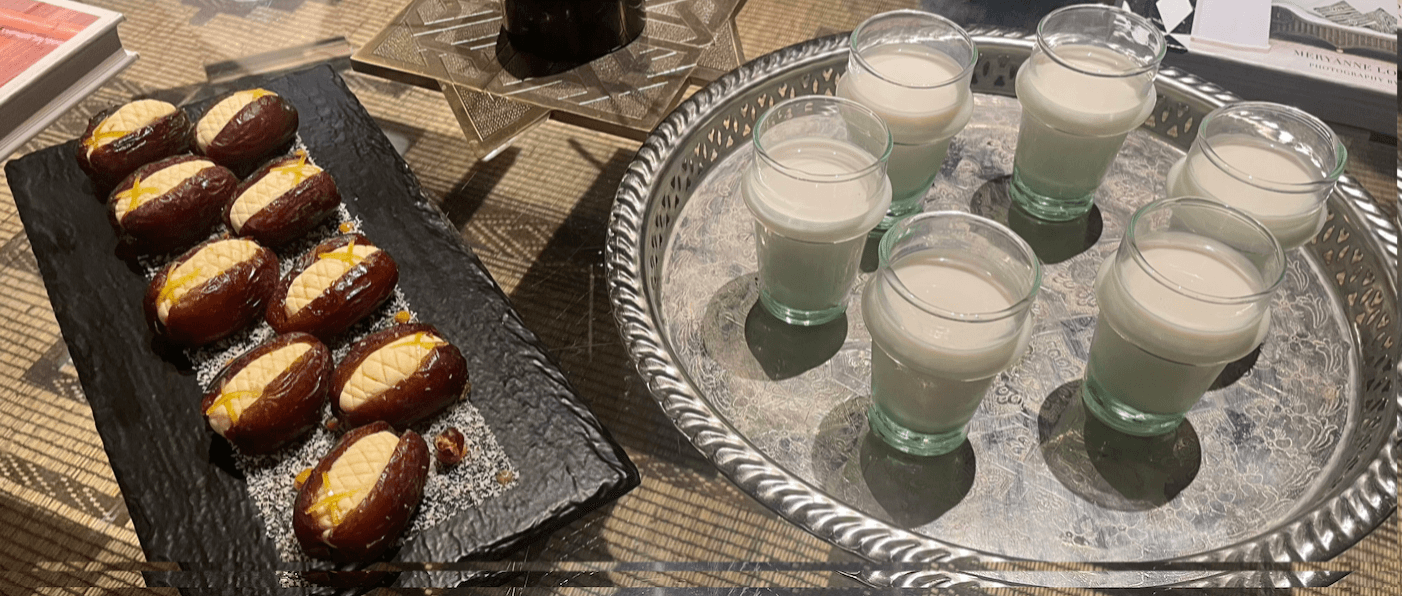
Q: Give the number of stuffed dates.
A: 9